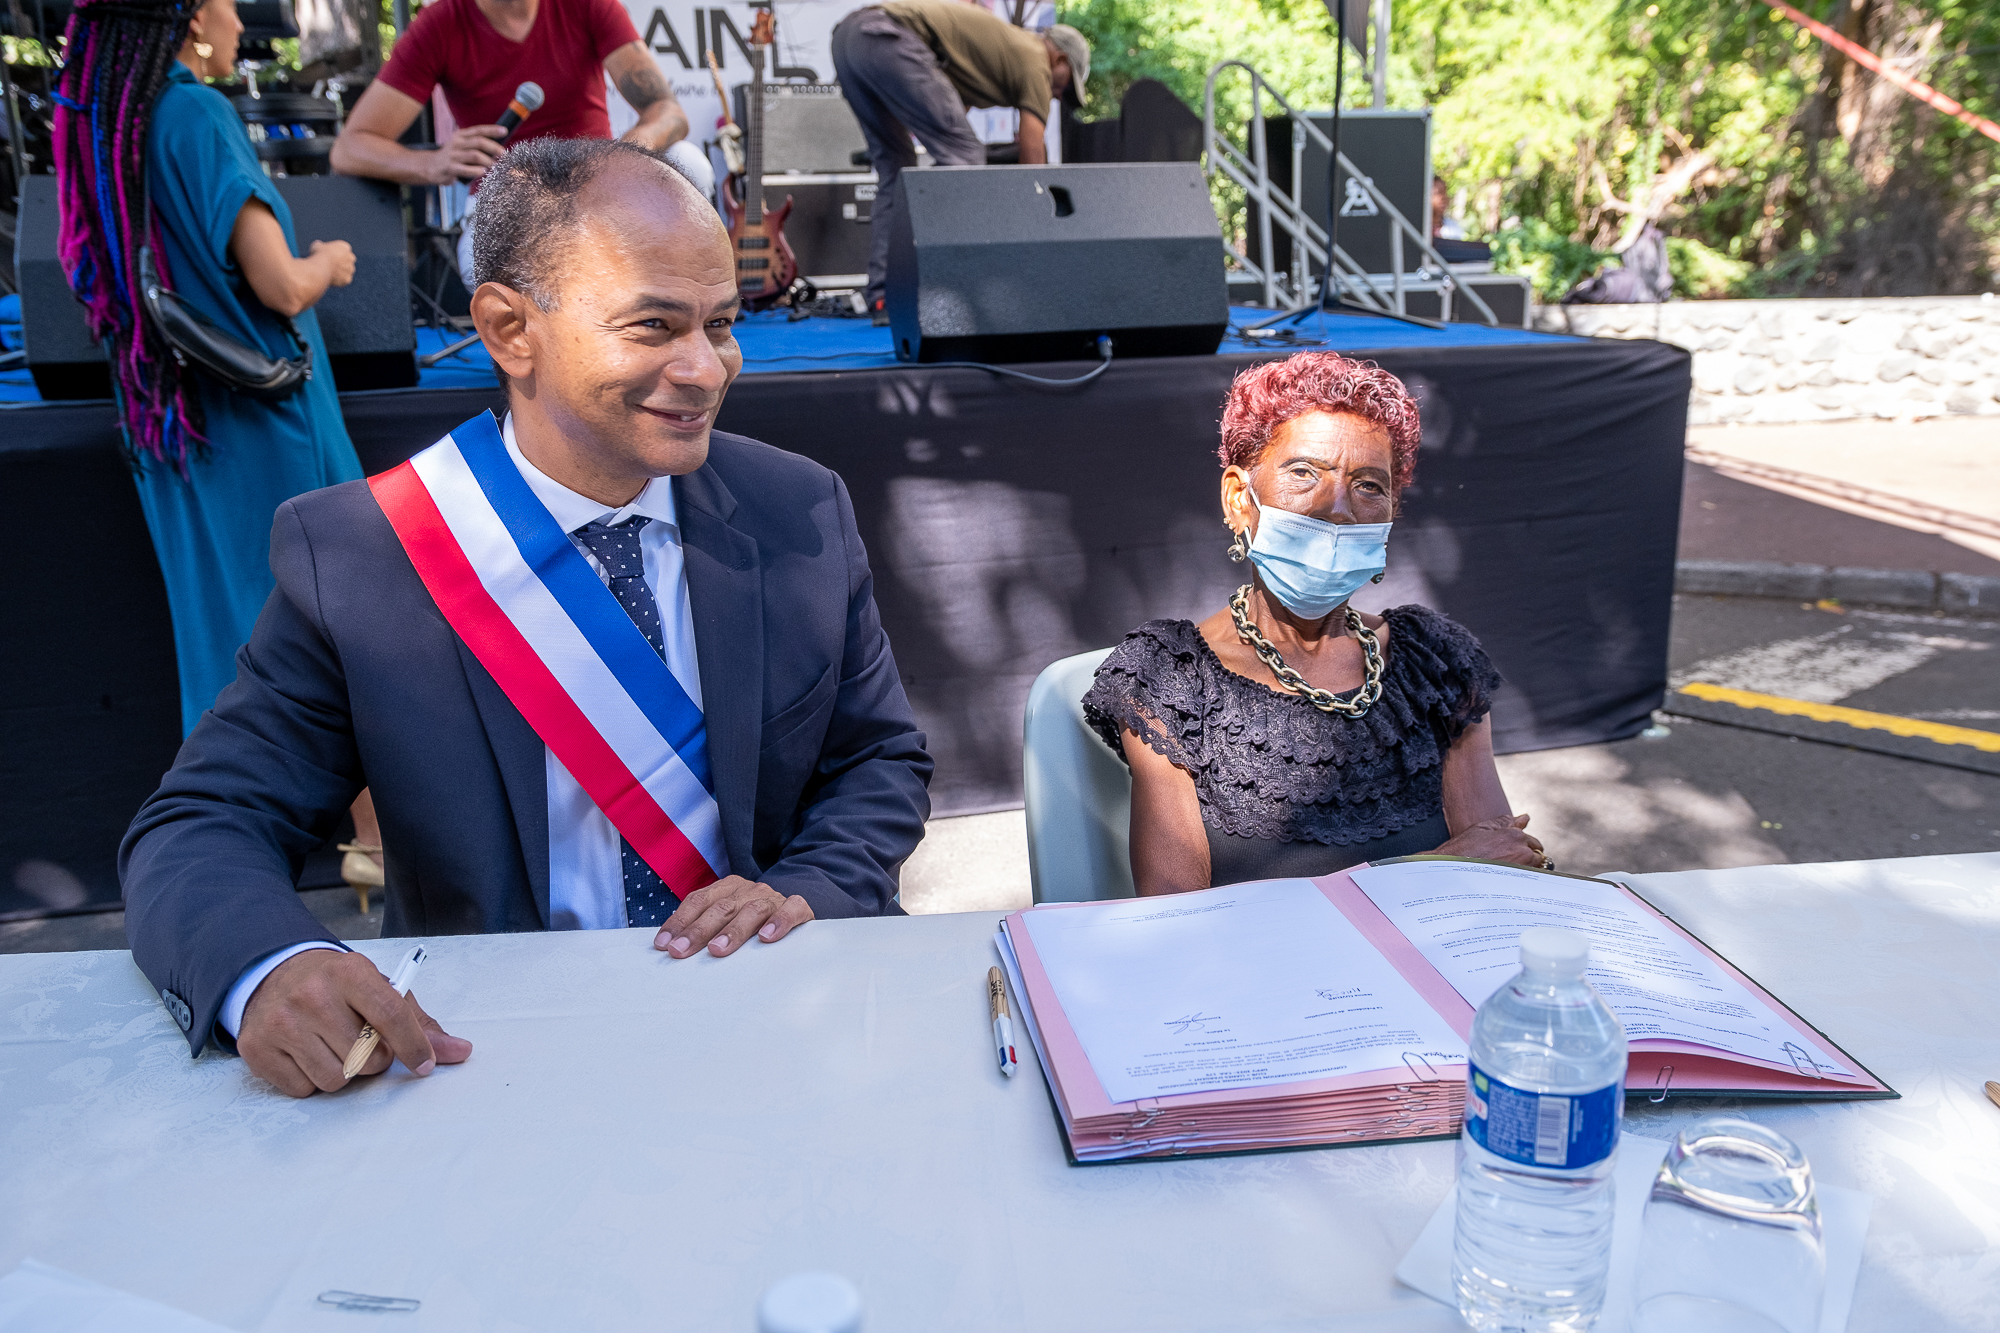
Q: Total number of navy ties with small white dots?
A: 1